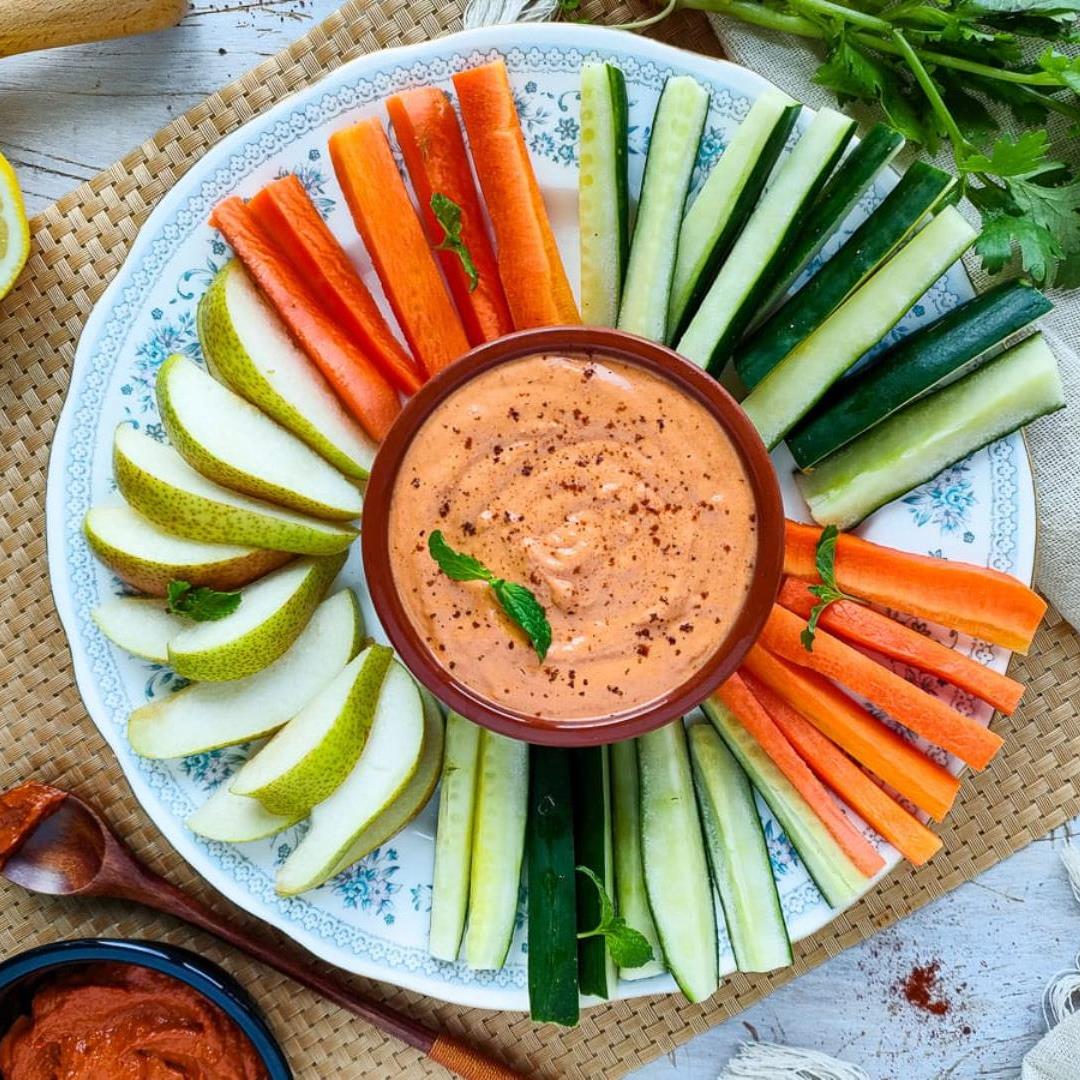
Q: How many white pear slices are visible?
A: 11